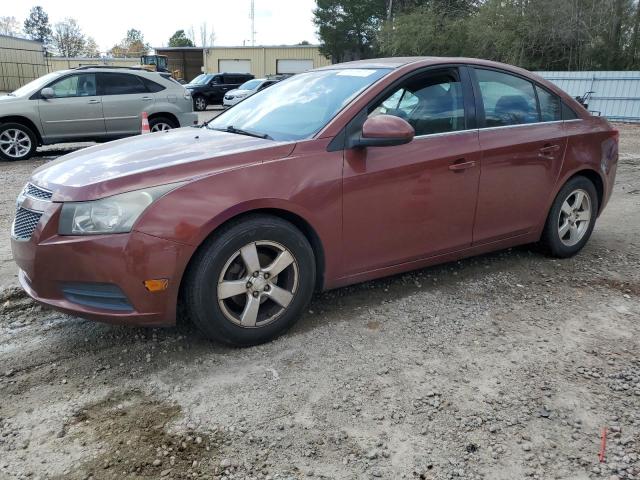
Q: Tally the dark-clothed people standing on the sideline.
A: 0